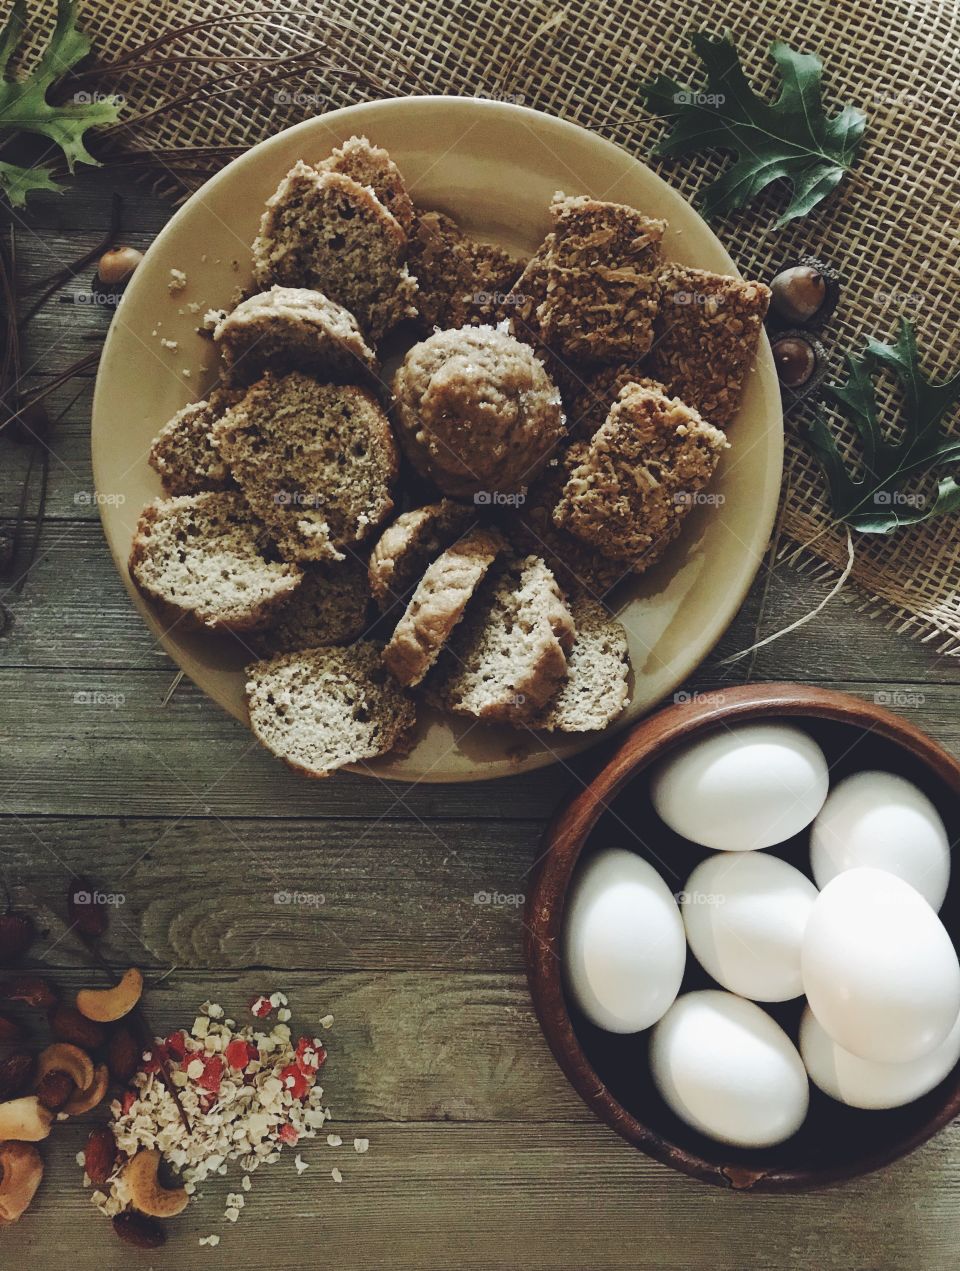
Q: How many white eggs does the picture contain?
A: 7